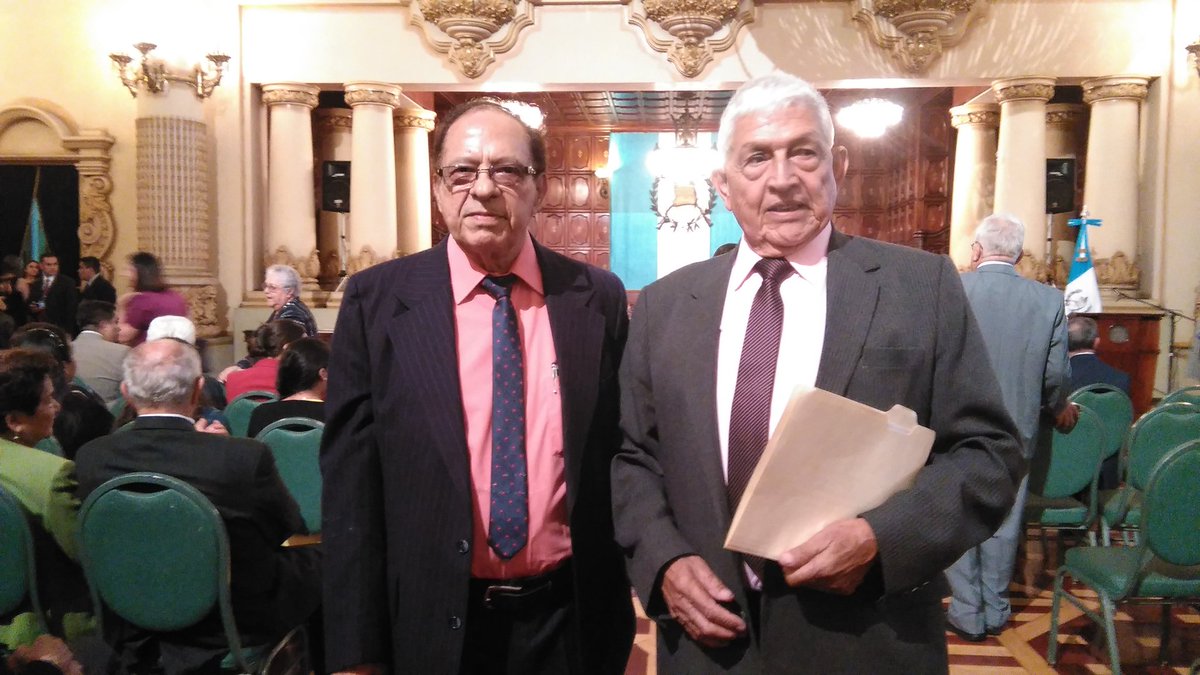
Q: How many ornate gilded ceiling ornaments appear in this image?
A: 3